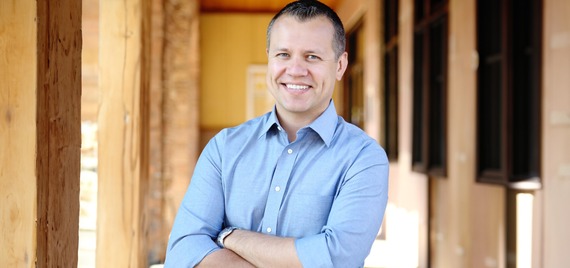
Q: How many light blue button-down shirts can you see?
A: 1